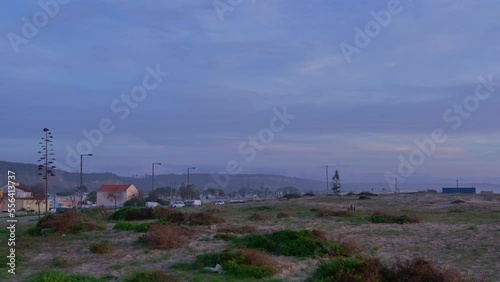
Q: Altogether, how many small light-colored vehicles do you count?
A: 4